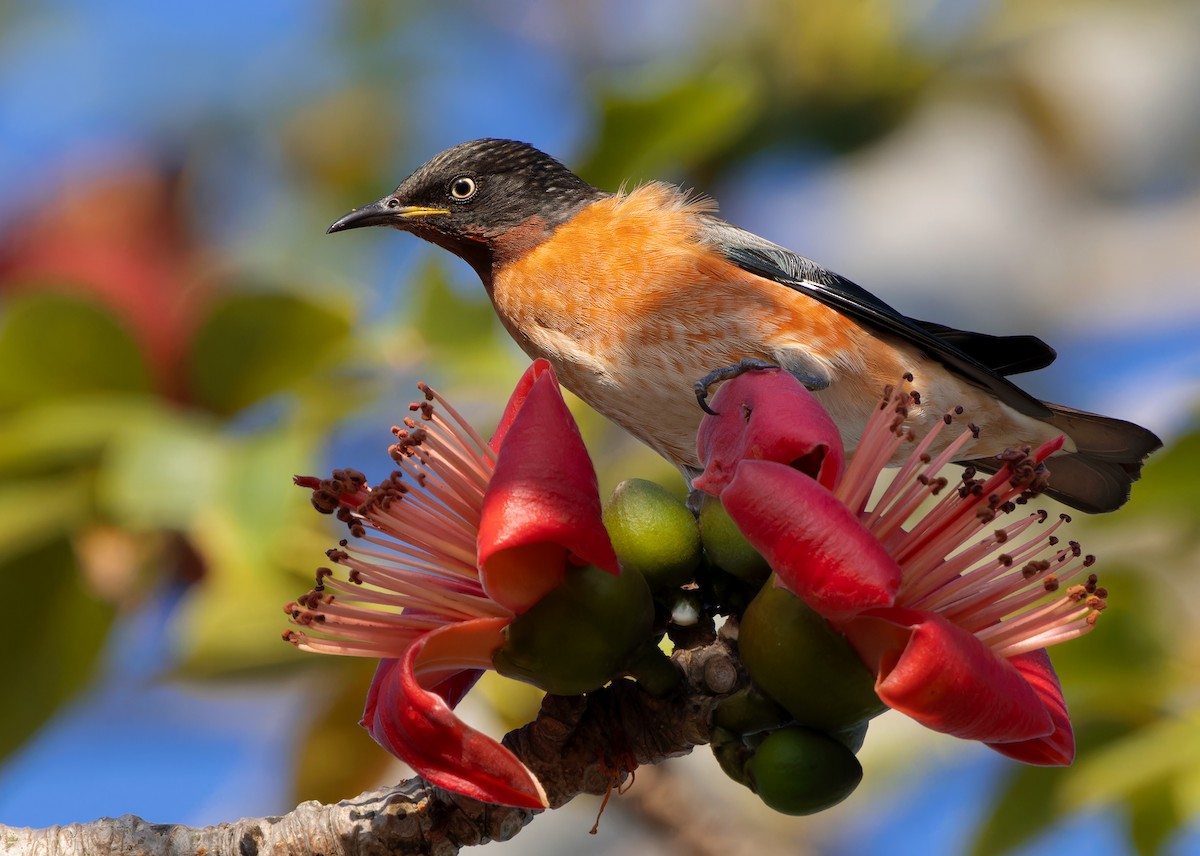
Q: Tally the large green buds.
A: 5